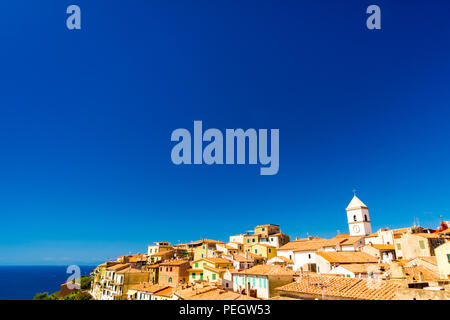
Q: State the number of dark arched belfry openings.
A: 2